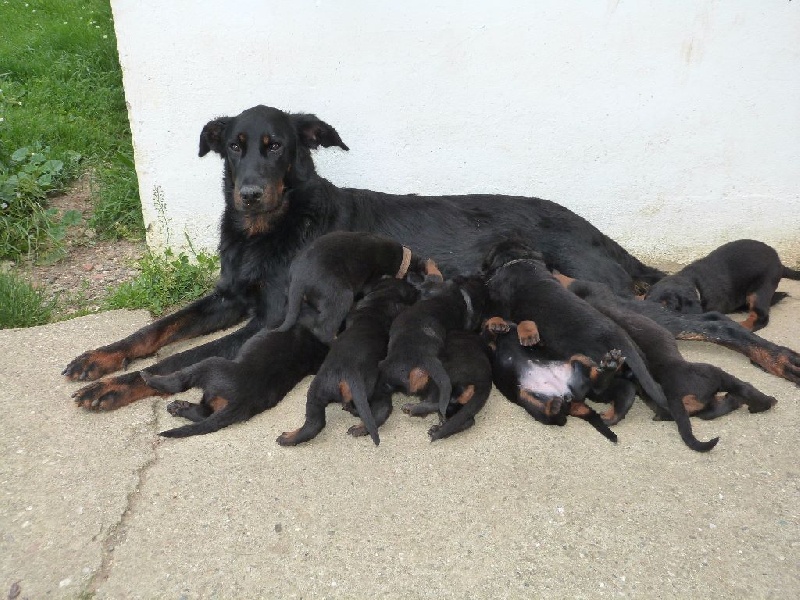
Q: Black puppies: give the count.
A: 9